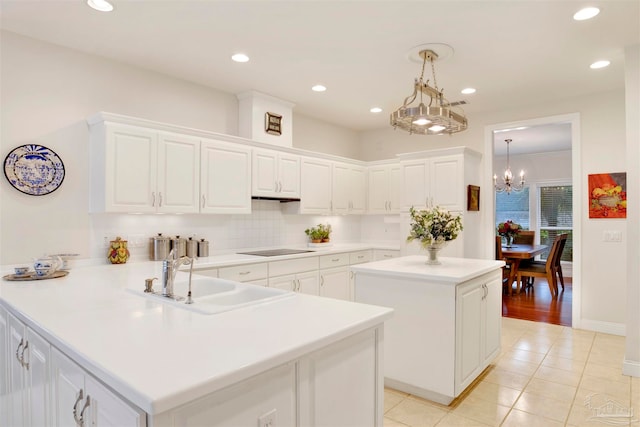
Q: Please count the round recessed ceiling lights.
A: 7